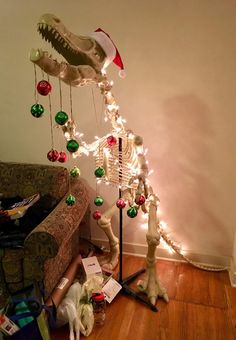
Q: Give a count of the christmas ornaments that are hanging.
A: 15